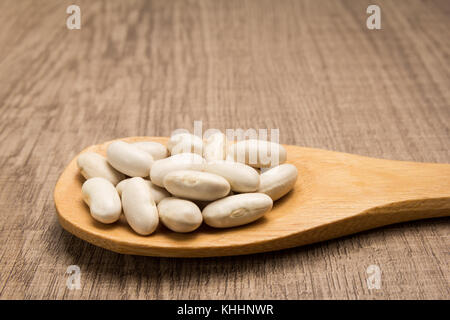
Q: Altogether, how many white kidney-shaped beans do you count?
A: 15